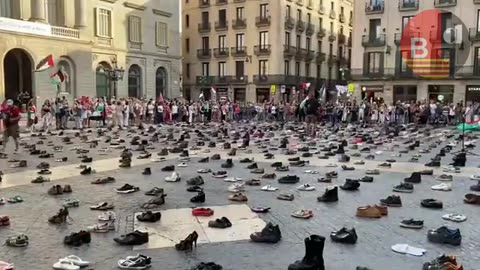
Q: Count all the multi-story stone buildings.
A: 3